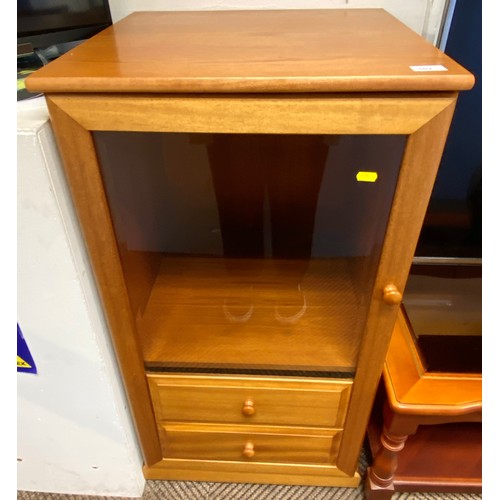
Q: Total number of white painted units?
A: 1